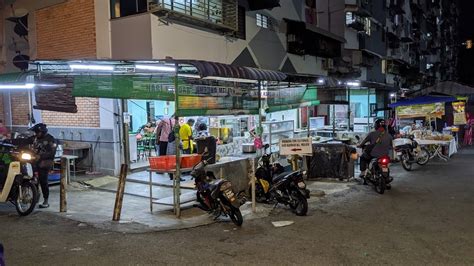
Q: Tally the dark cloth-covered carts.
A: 1